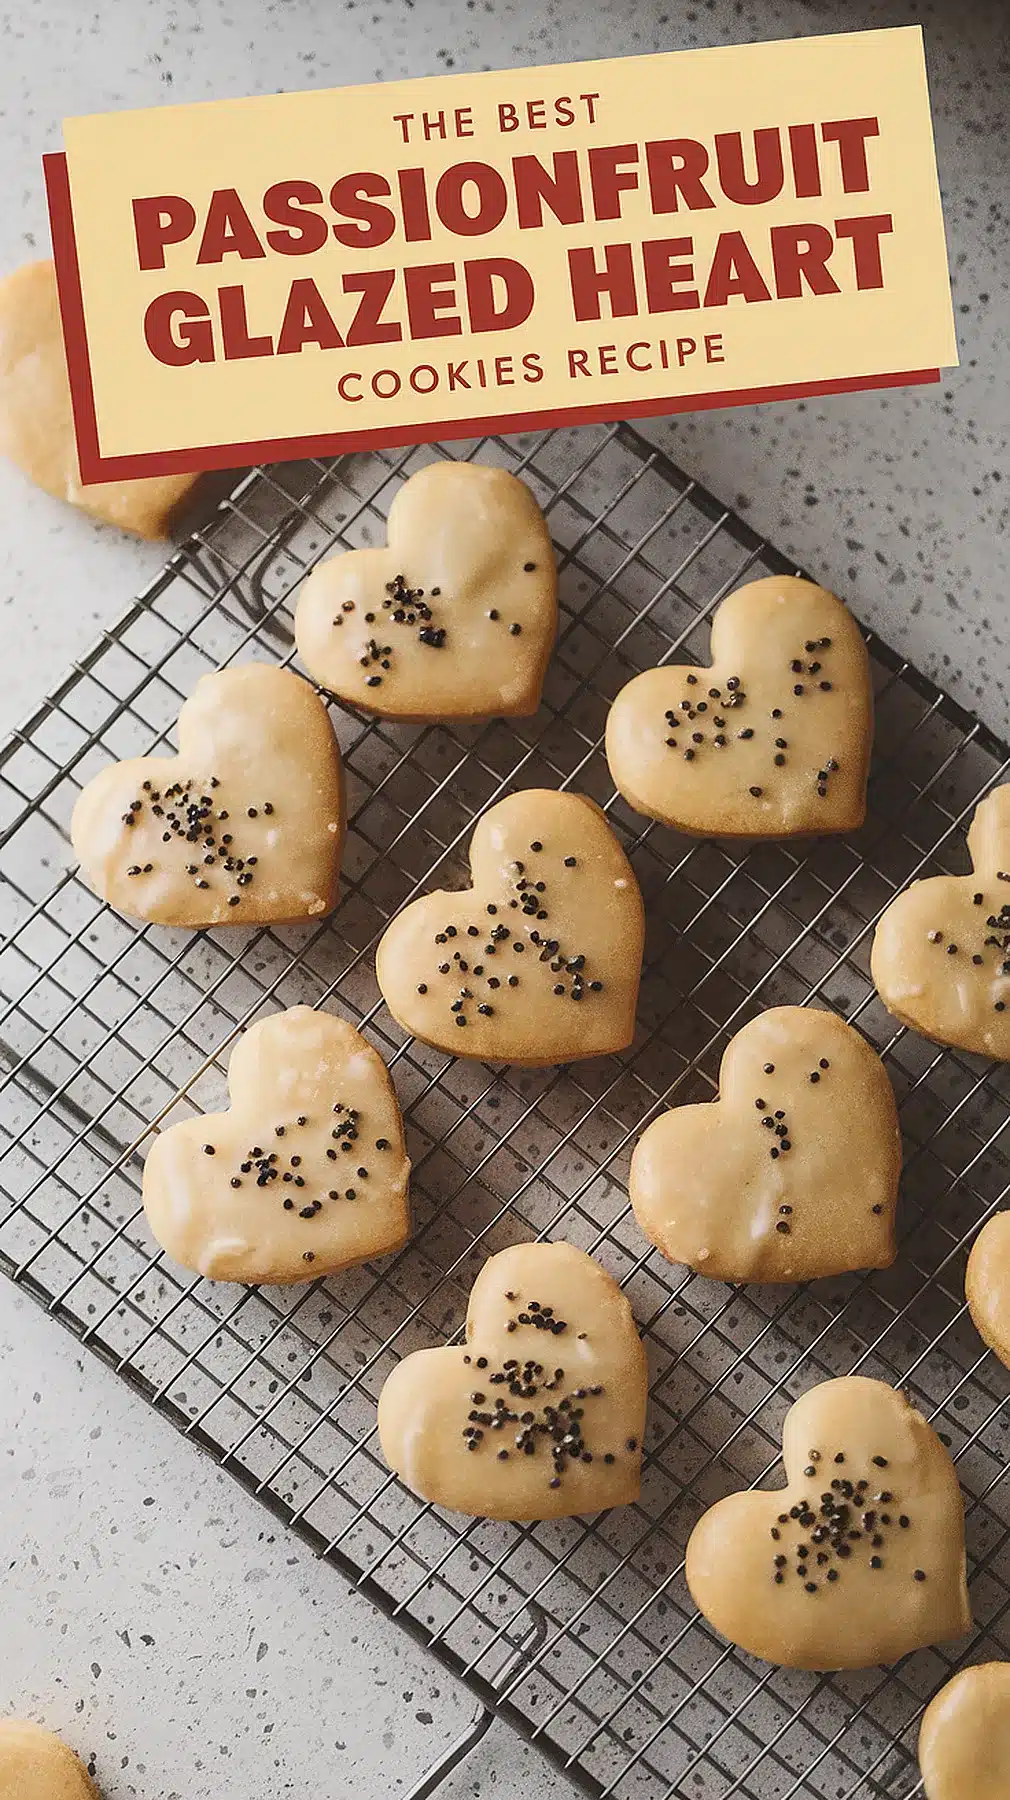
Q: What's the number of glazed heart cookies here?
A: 13